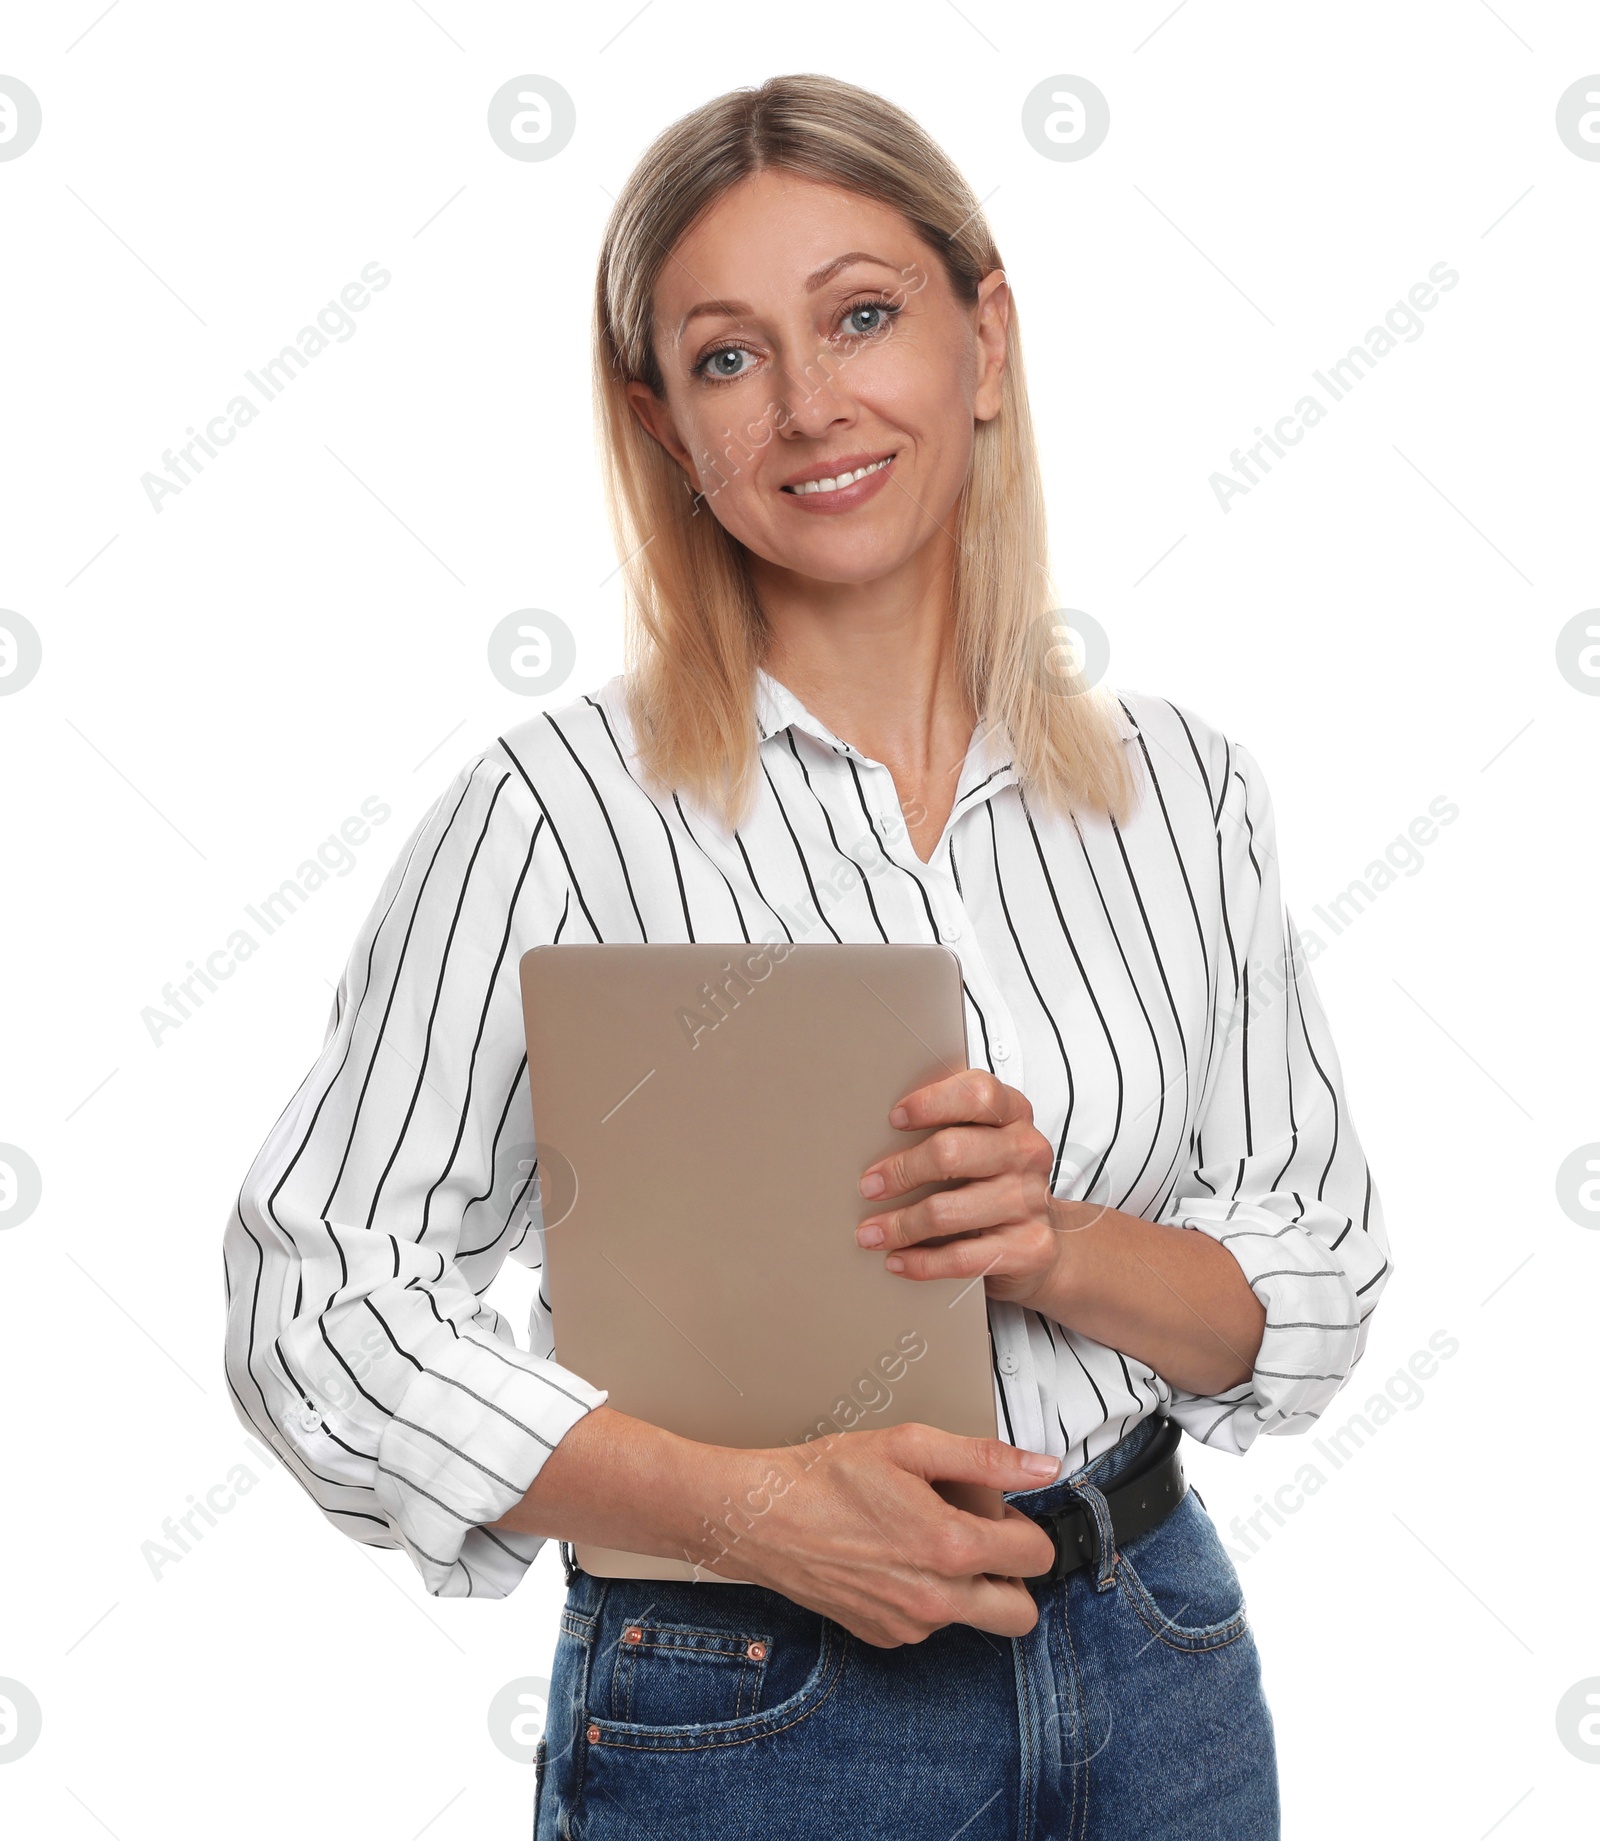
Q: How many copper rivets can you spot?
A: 3